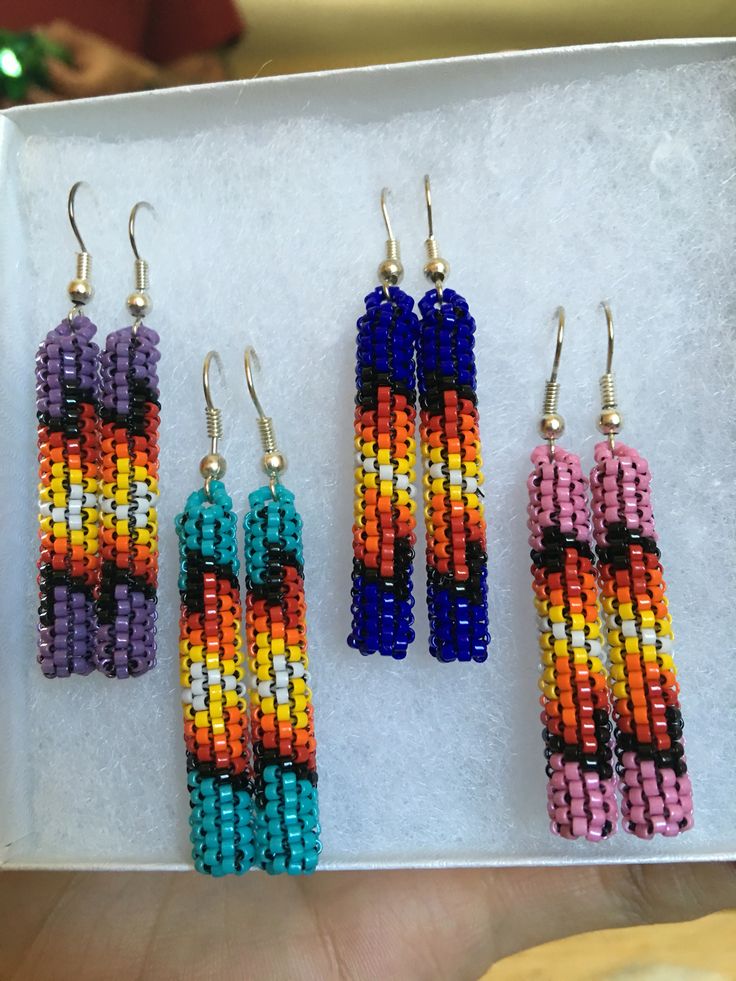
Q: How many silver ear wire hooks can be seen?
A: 8